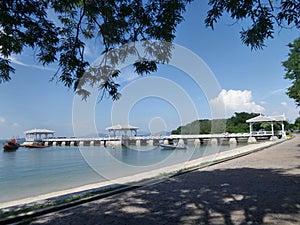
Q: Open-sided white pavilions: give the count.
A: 3